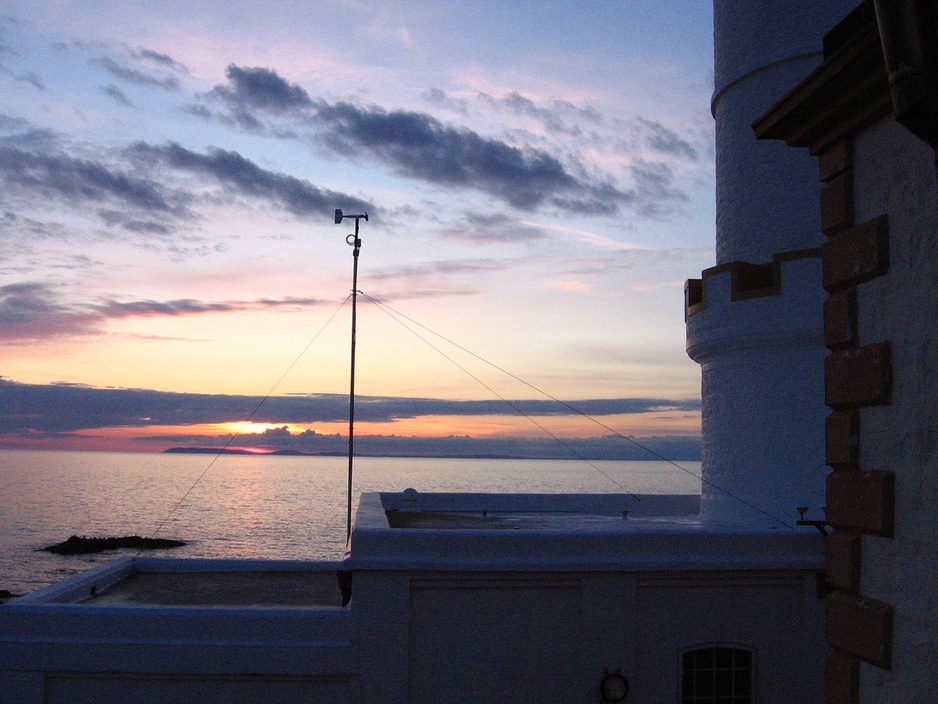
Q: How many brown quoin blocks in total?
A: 10